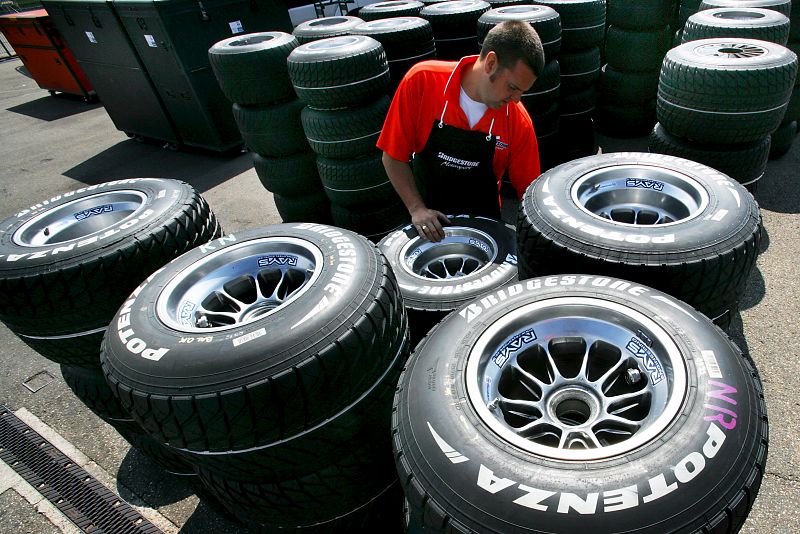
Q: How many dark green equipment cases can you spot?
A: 2